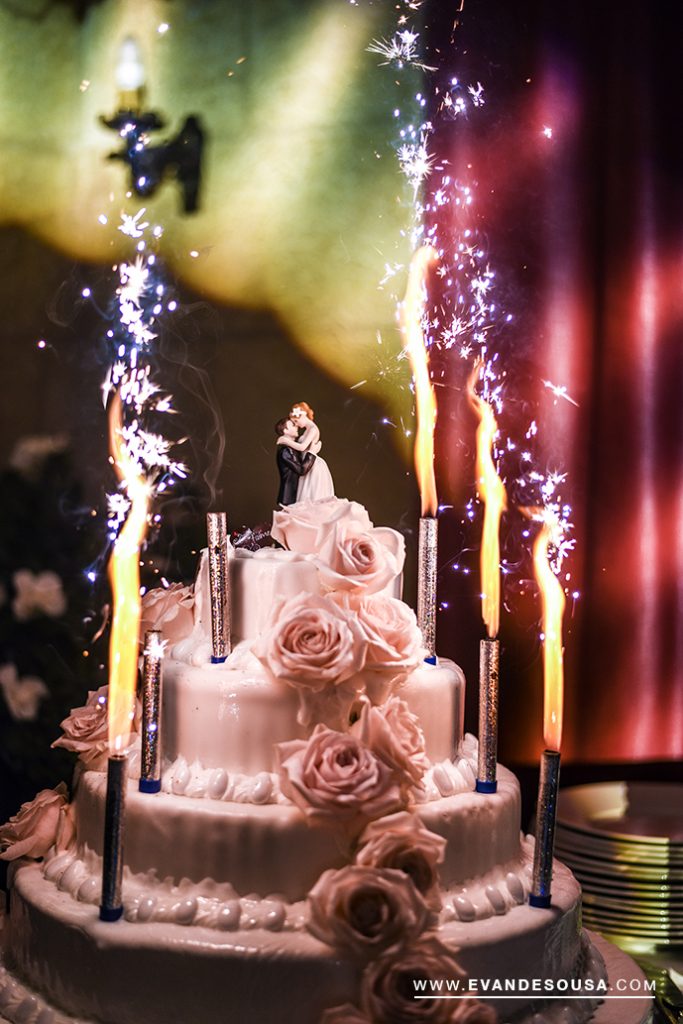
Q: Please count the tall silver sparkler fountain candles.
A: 6